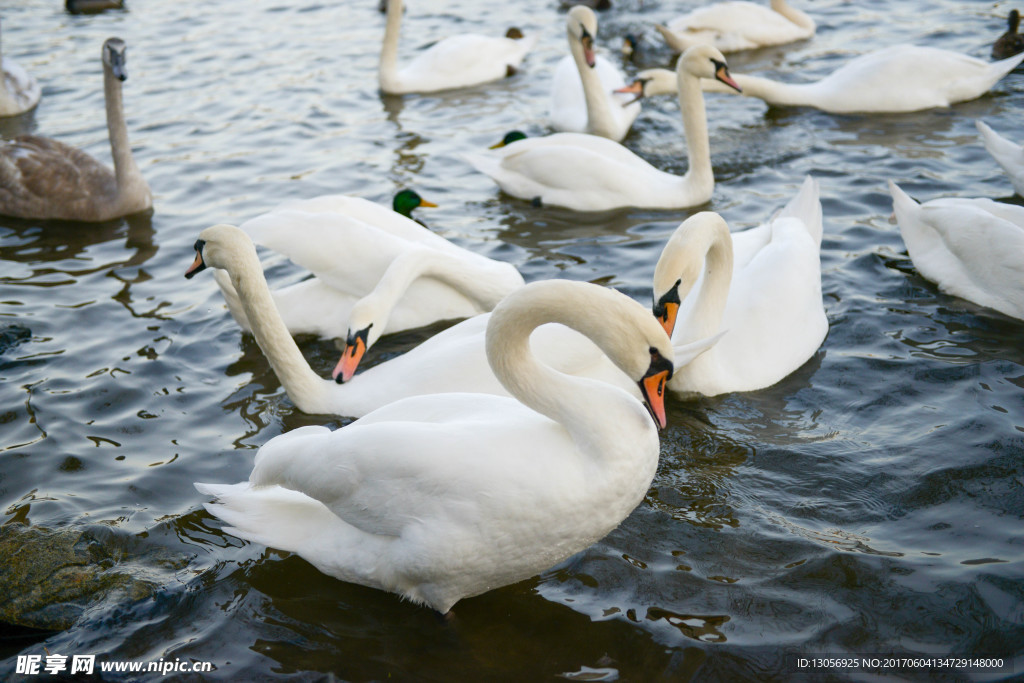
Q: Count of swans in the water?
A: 13